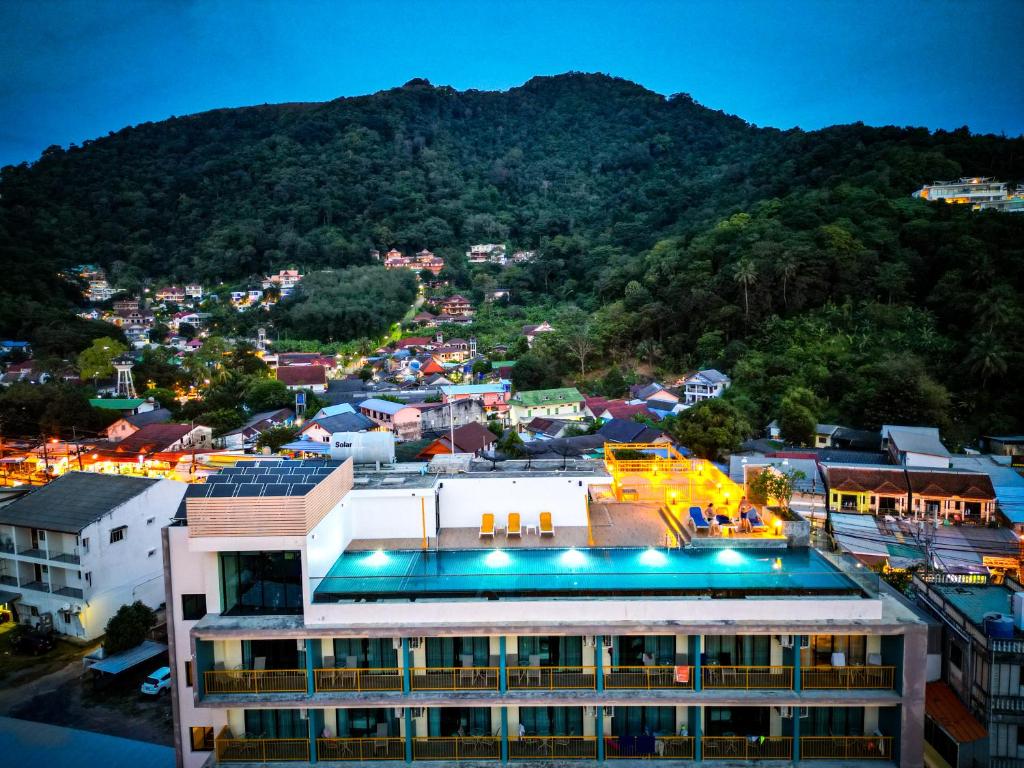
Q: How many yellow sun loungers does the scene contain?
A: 3